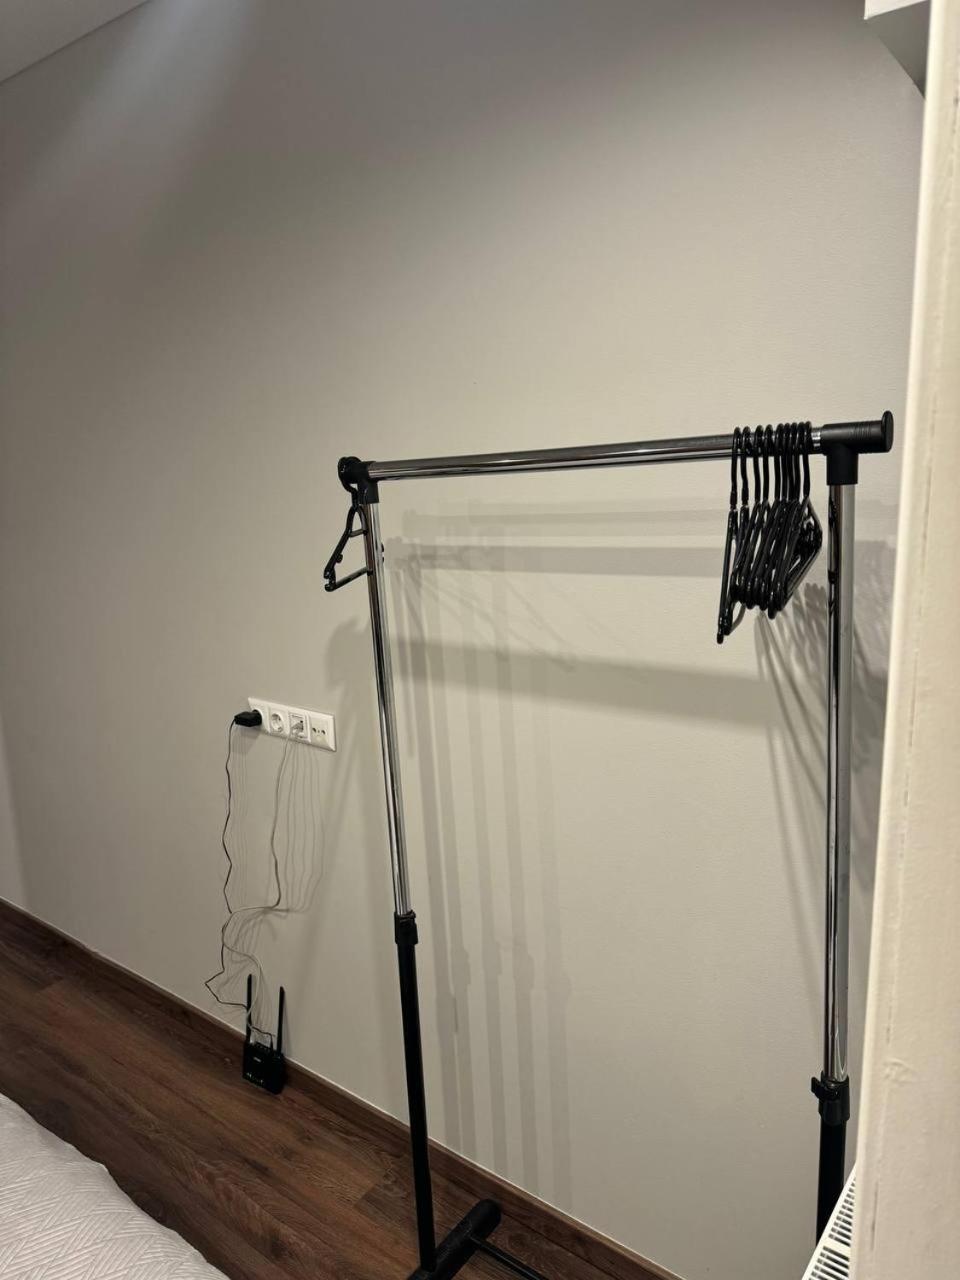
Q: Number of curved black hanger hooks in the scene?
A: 10